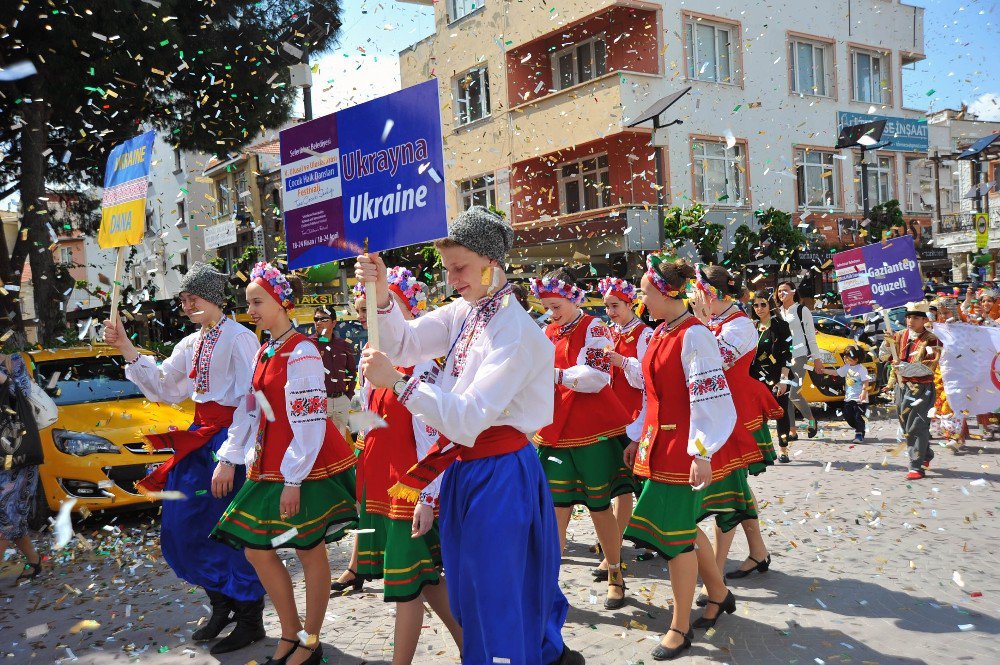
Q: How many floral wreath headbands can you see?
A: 7